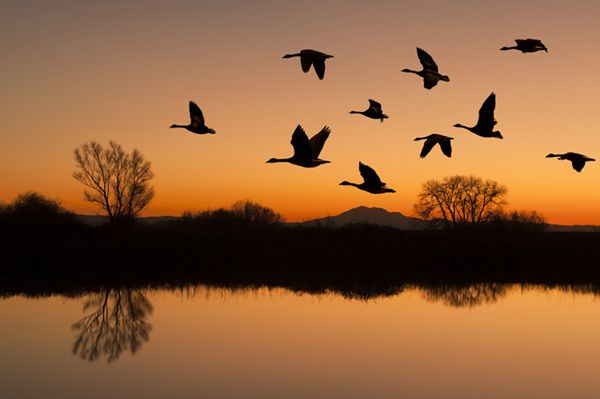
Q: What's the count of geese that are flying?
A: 10